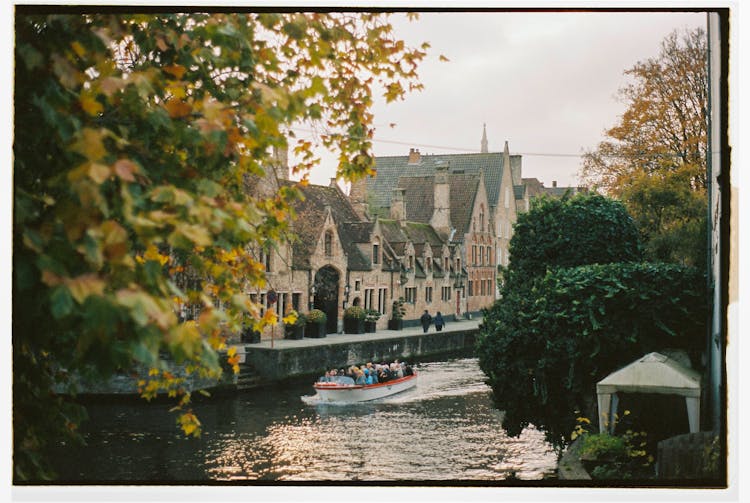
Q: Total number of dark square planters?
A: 6